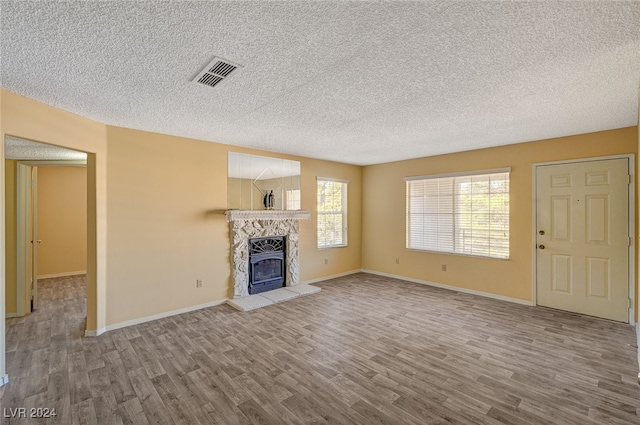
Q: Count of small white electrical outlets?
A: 4